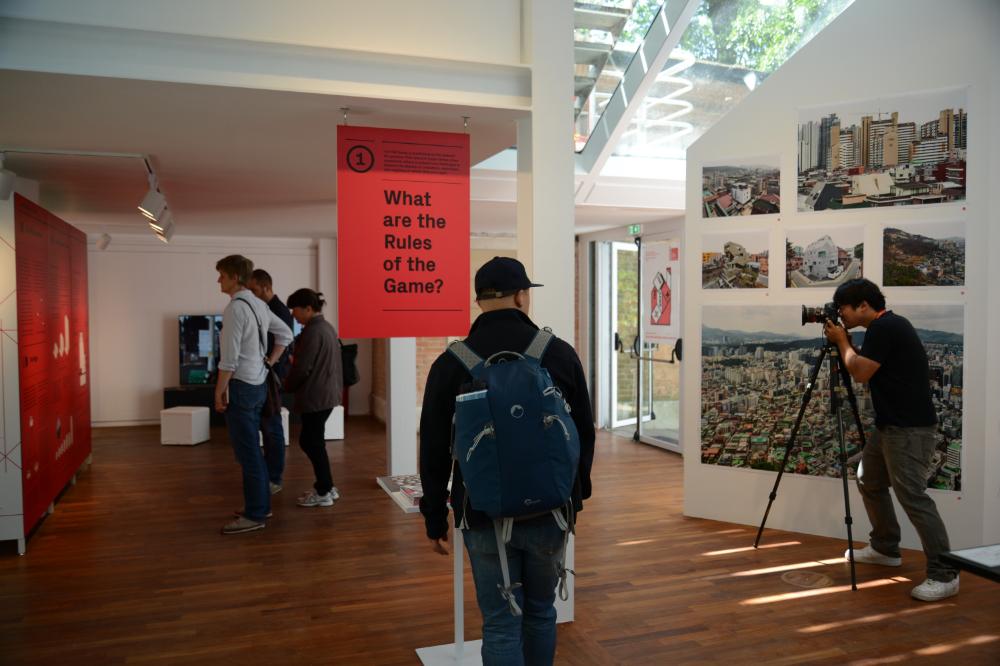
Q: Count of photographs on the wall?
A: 6